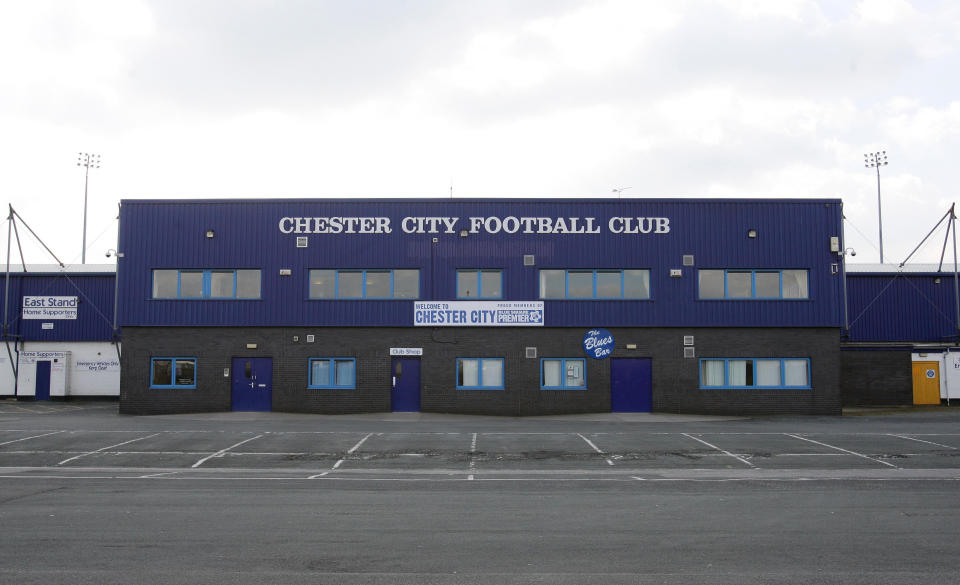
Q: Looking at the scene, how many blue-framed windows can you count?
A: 10